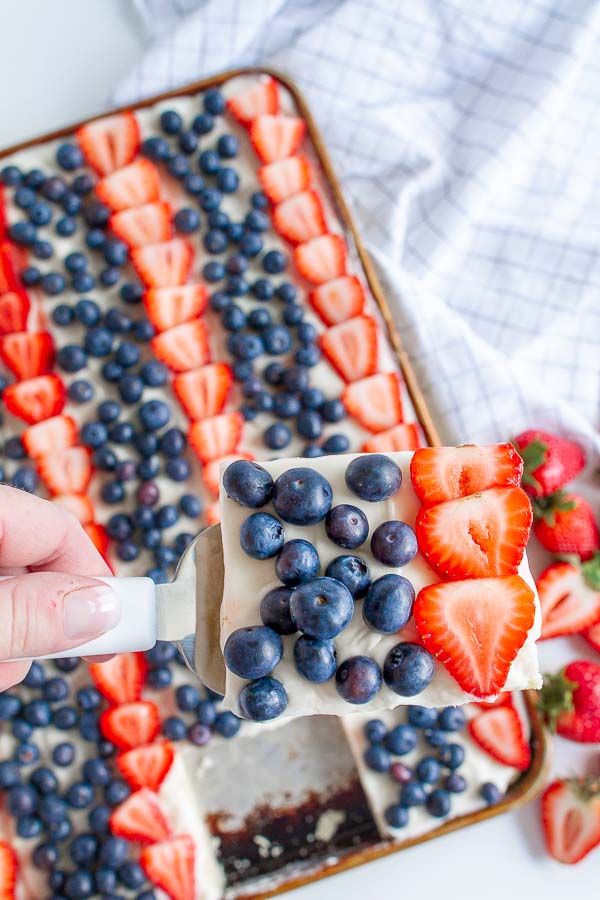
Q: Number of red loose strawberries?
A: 6